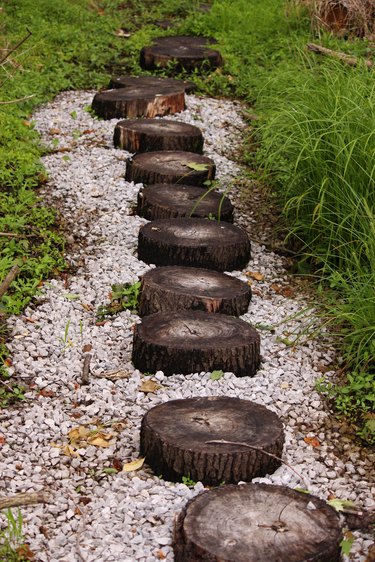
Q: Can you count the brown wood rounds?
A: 12